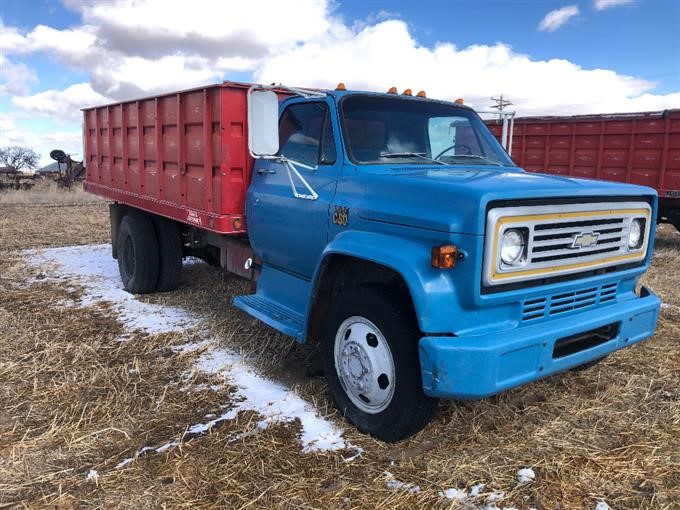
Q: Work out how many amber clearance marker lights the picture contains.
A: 5